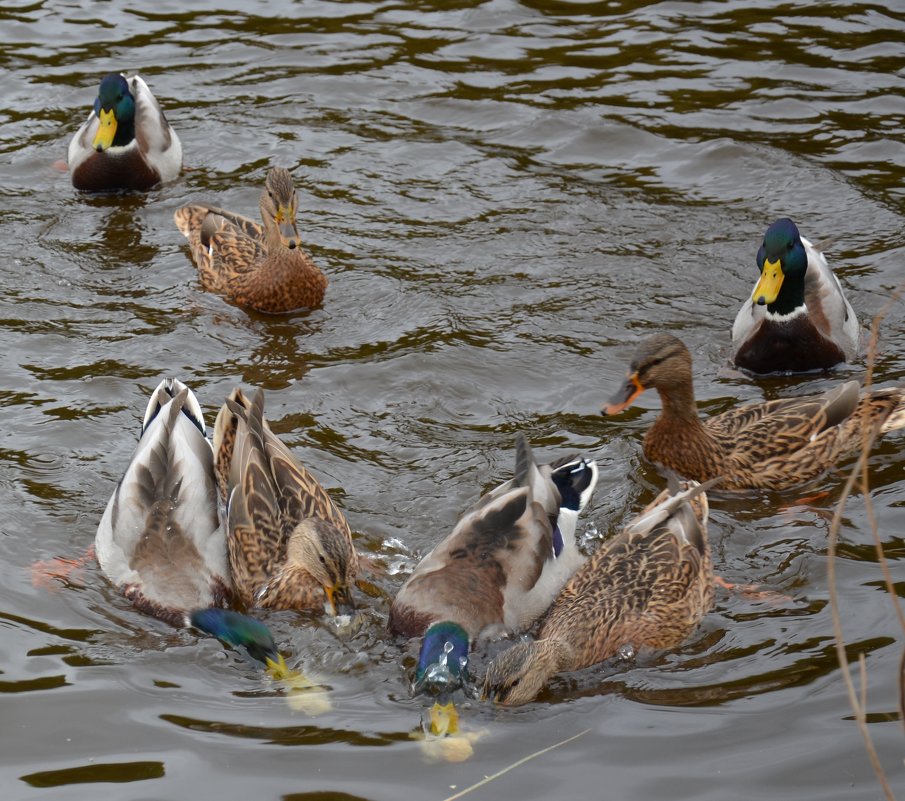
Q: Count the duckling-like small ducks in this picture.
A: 0